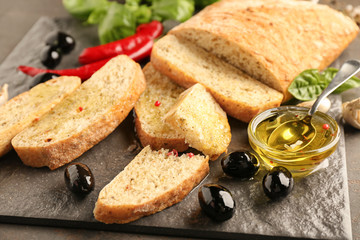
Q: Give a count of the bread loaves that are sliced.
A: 1